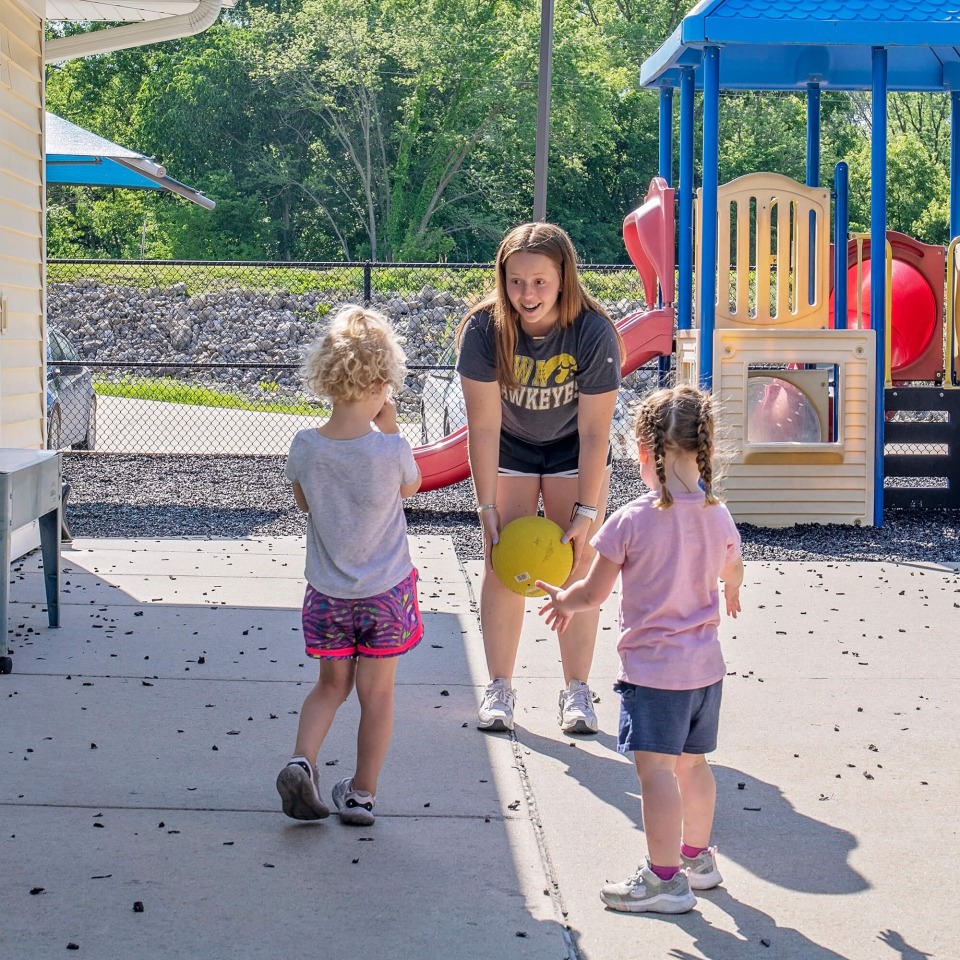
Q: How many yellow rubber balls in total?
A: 1